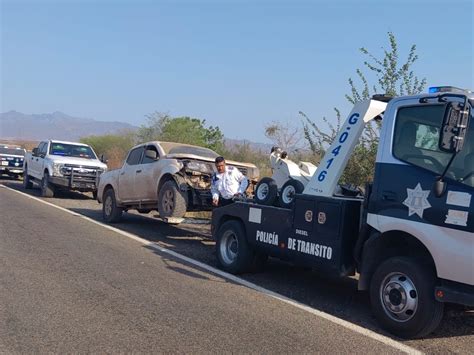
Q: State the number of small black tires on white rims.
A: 2